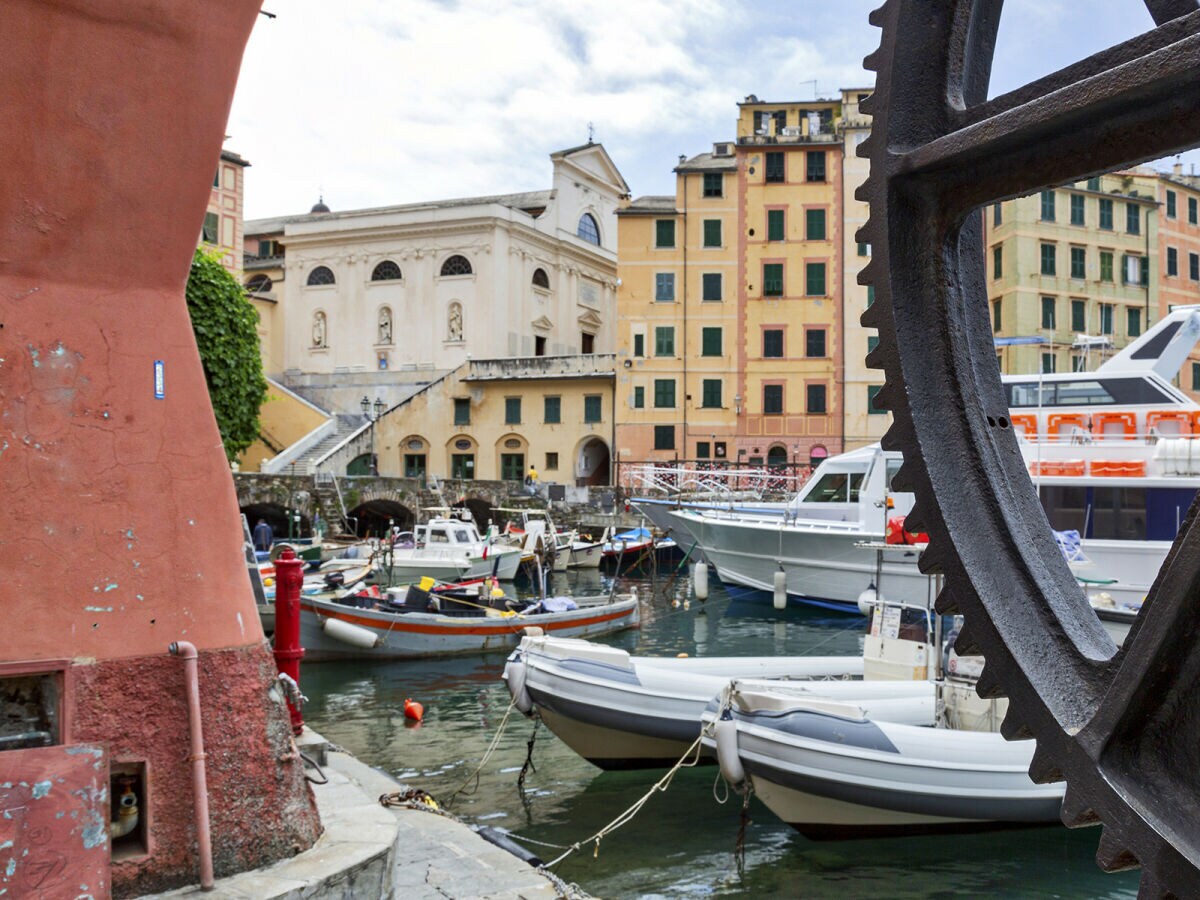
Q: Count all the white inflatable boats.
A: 2